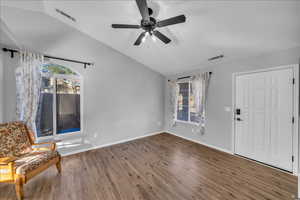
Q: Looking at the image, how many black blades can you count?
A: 5